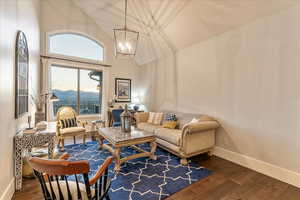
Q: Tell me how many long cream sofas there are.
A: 1